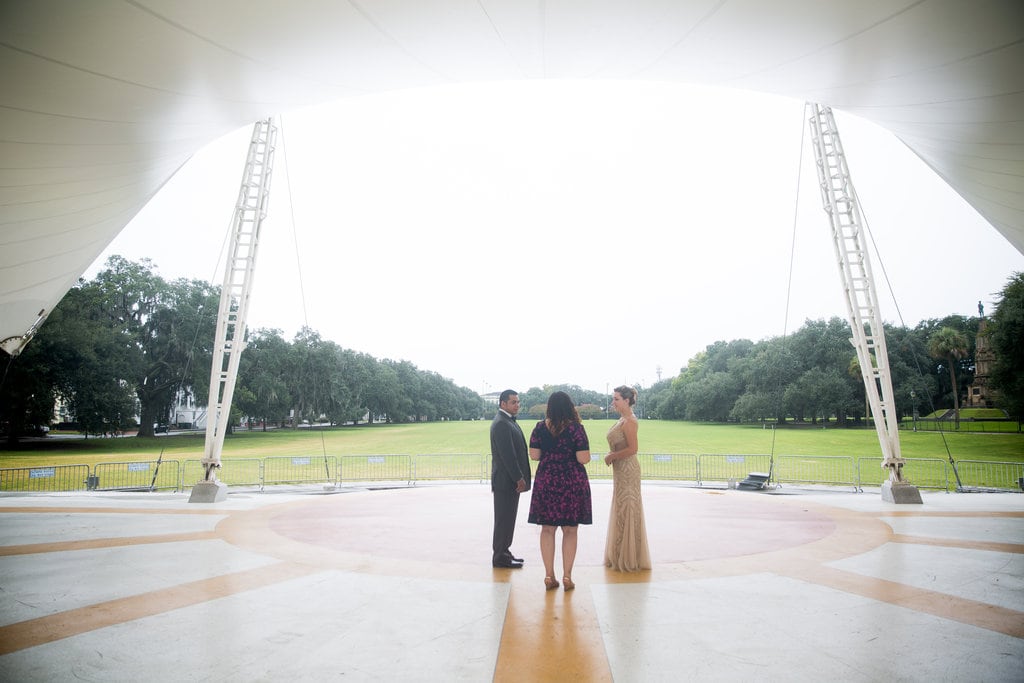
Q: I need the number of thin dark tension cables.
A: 4